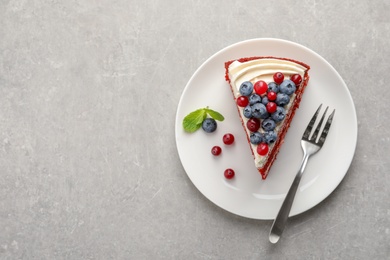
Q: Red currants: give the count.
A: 11